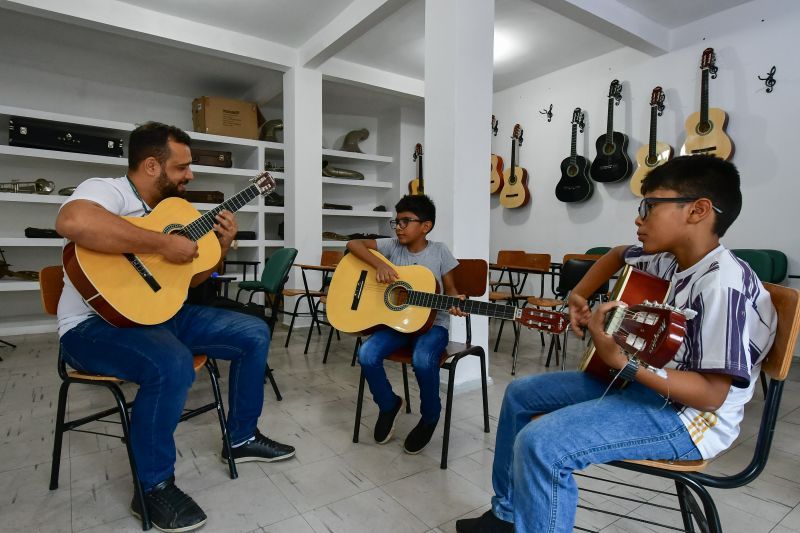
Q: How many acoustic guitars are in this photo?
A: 10